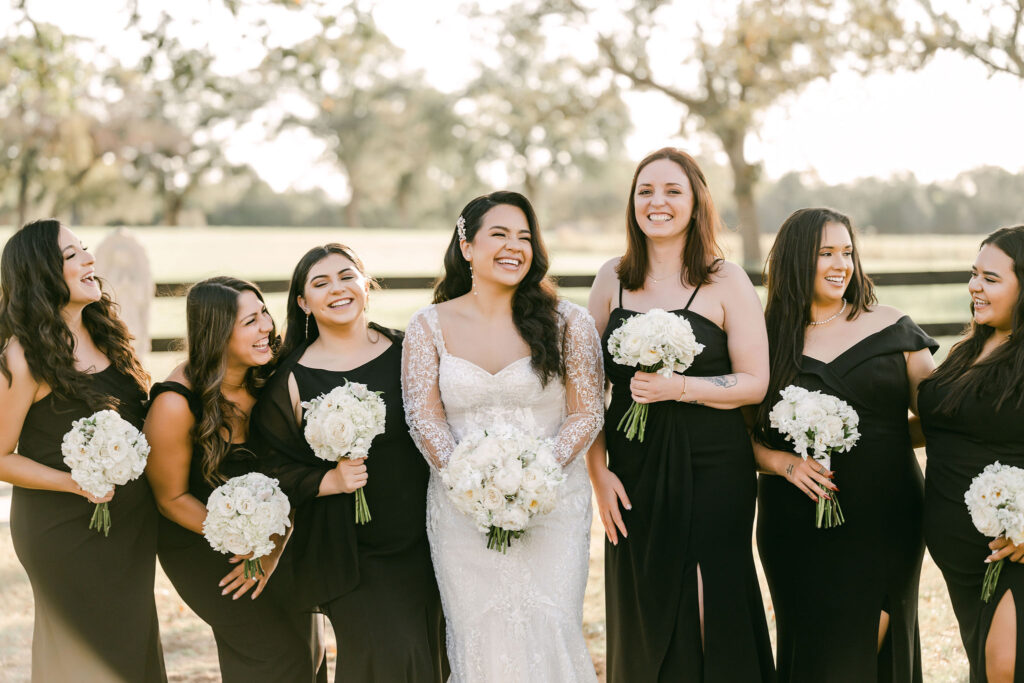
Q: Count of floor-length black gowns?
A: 6